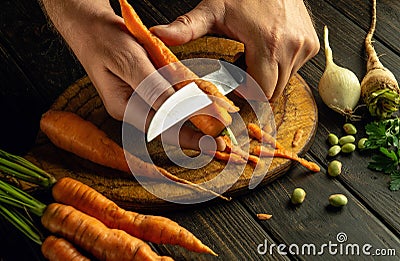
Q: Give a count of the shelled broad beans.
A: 9